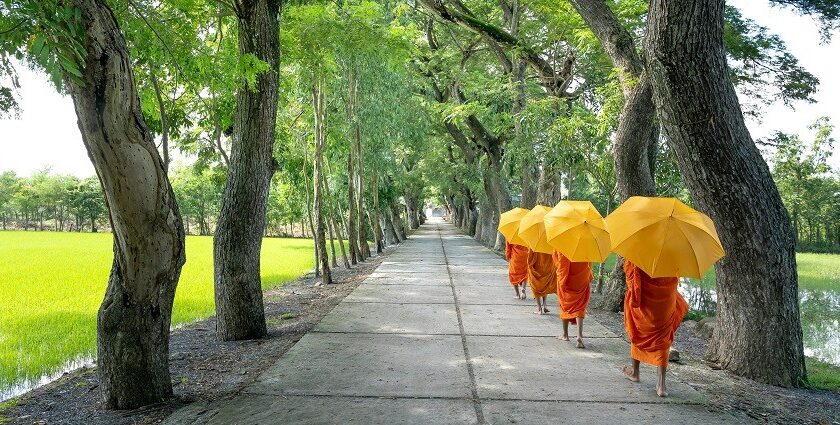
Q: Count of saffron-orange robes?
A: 4